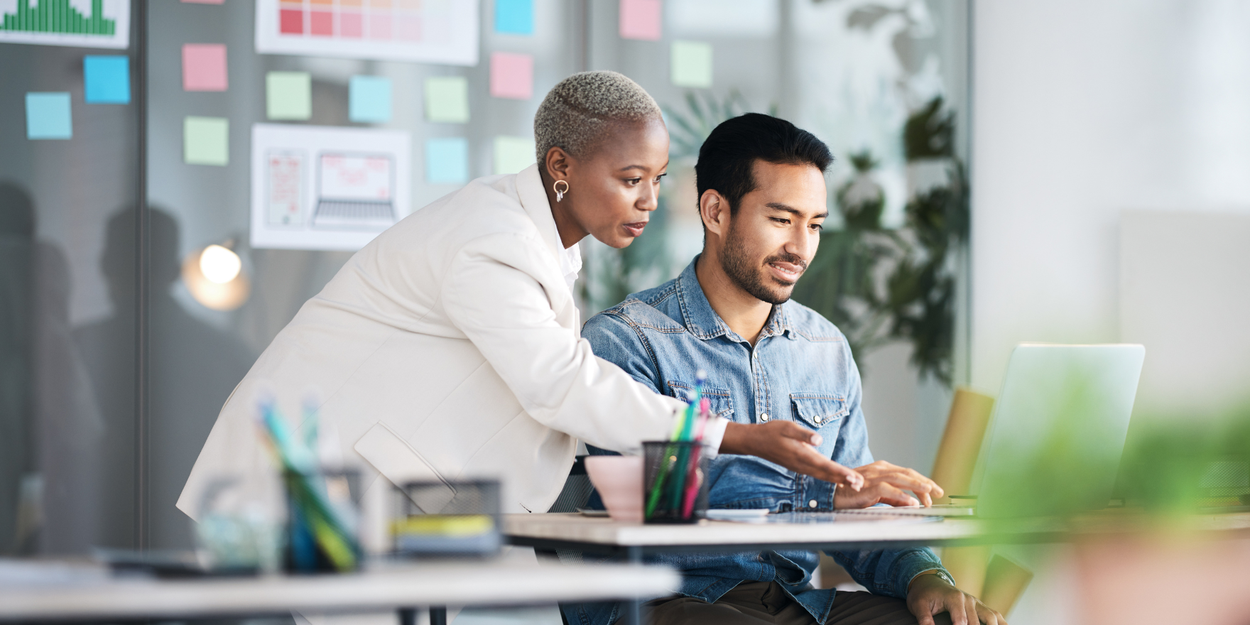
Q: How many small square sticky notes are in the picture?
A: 14